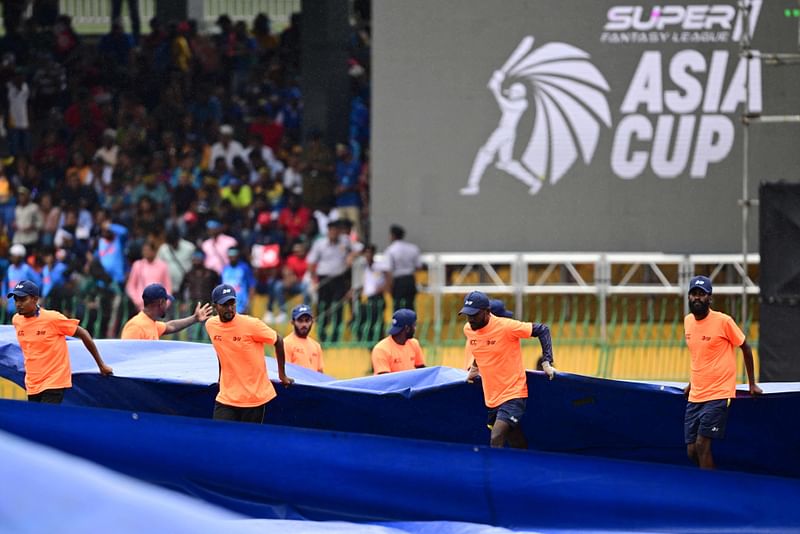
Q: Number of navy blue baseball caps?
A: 8